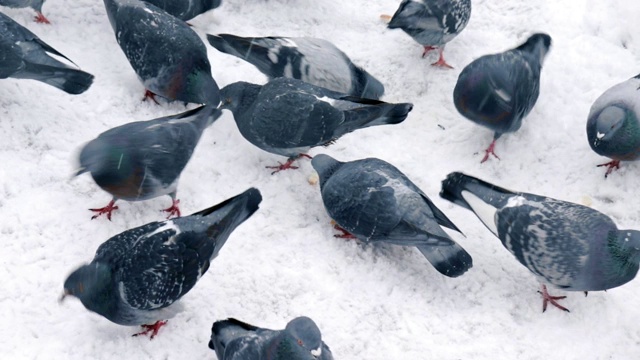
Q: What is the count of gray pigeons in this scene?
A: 14